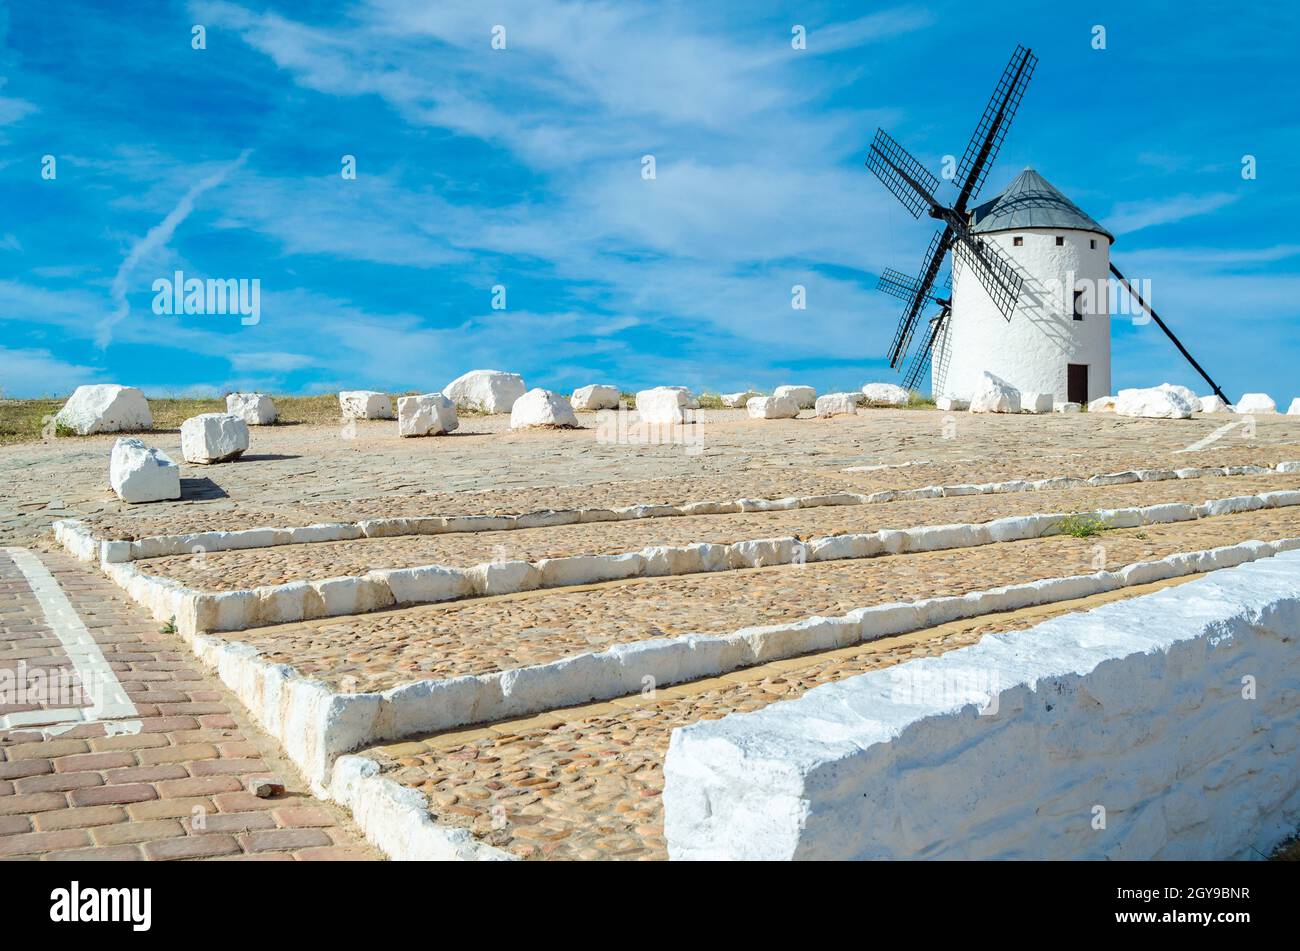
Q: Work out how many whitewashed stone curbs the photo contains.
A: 3